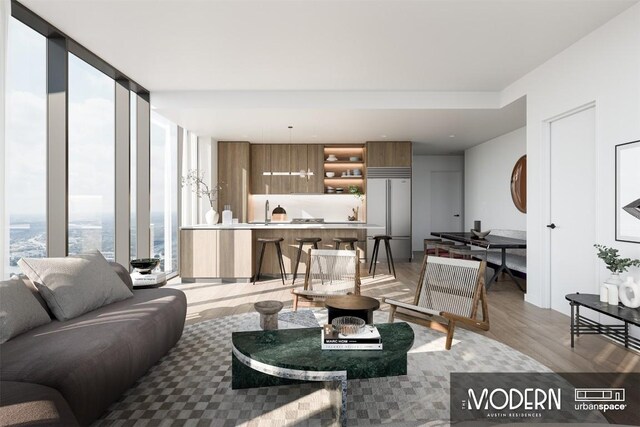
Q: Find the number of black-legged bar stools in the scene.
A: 4